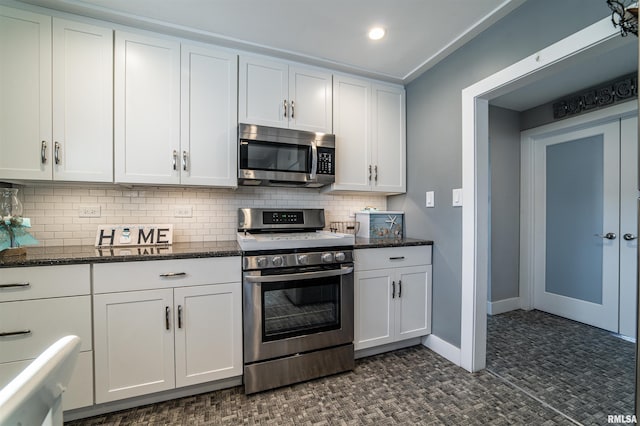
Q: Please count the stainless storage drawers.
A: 1